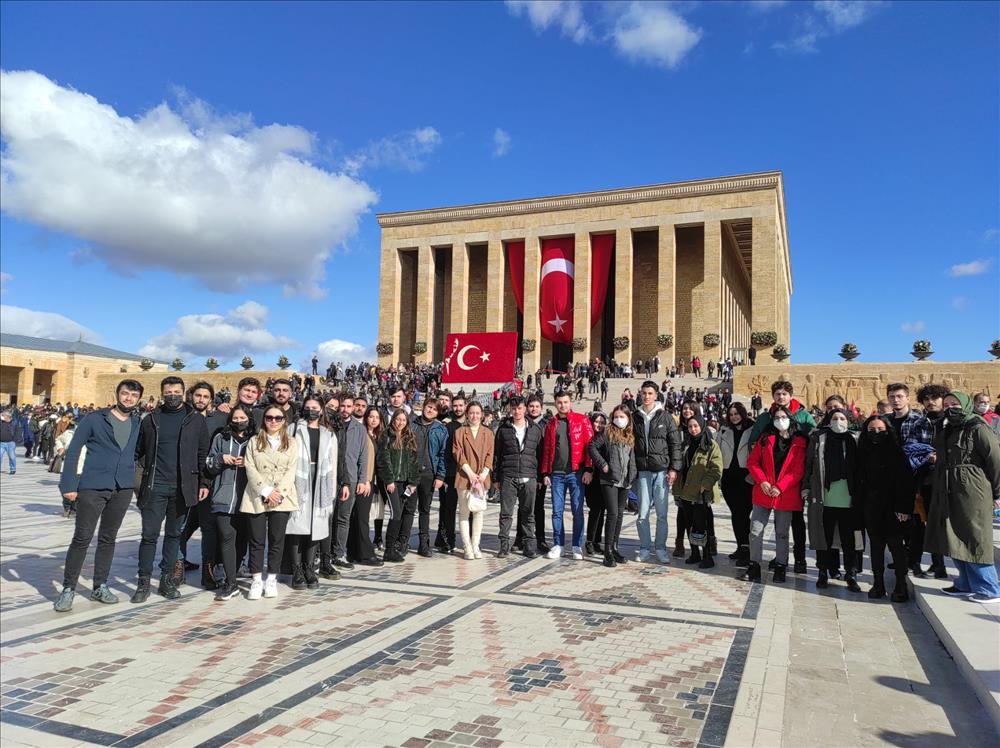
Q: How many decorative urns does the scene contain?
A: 9